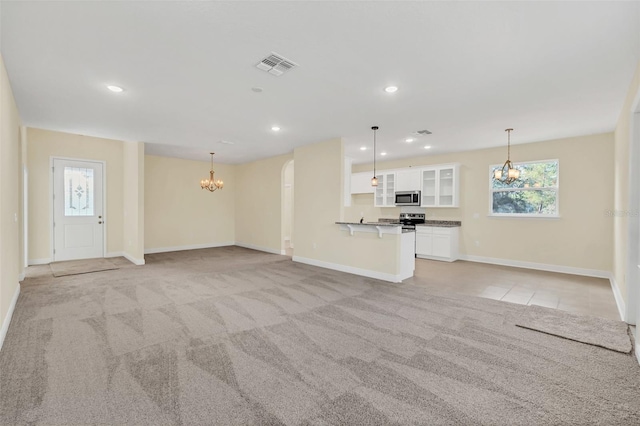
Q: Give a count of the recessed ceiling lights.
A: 7